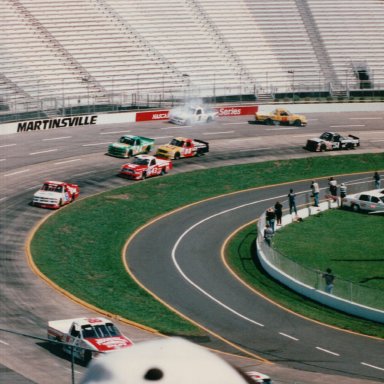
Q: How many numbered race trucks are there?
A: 8